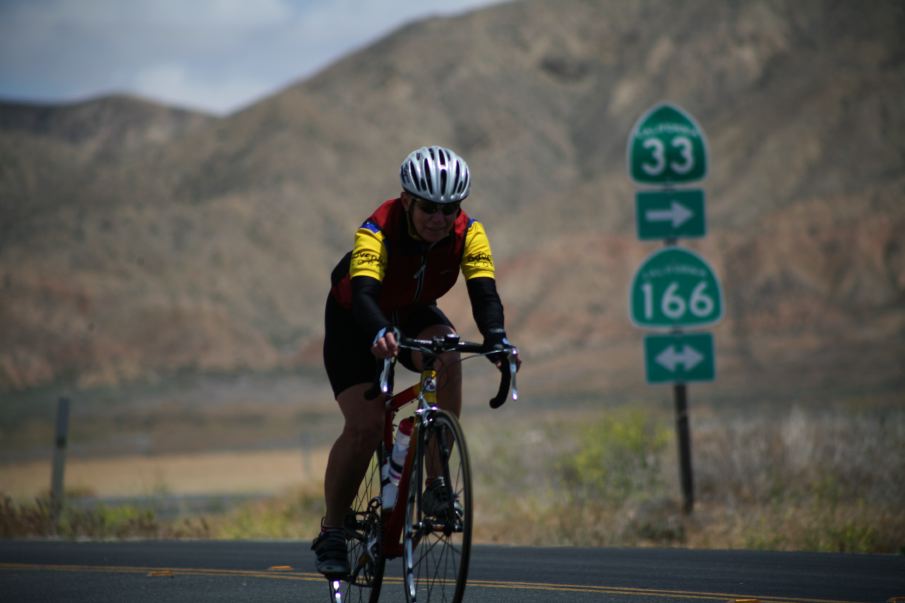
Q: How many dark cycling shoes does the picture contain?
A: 2